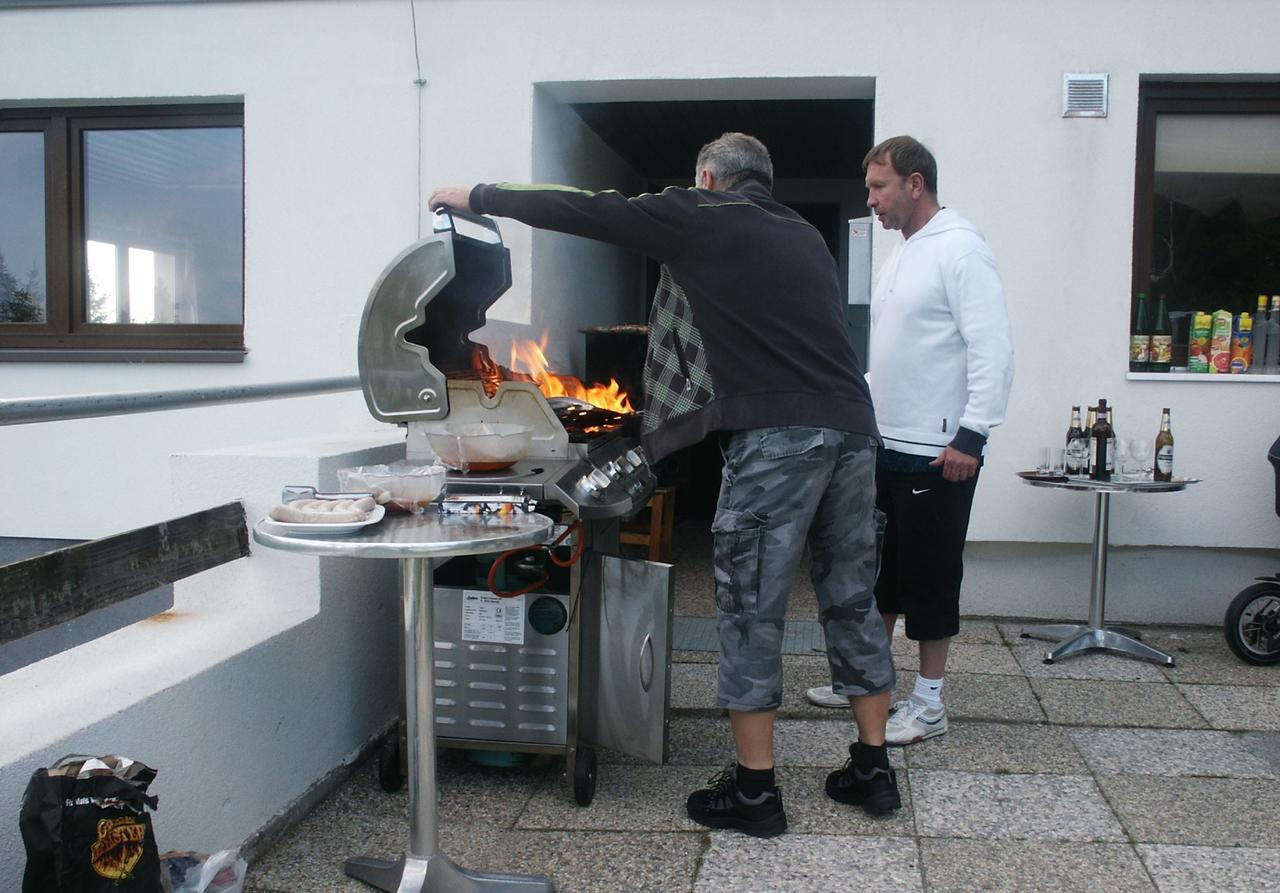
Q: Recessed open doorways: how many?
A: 1